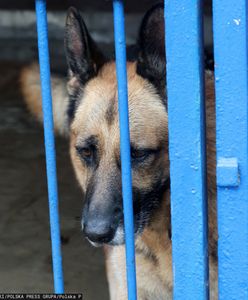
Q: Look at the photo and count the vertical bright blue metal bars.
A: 4